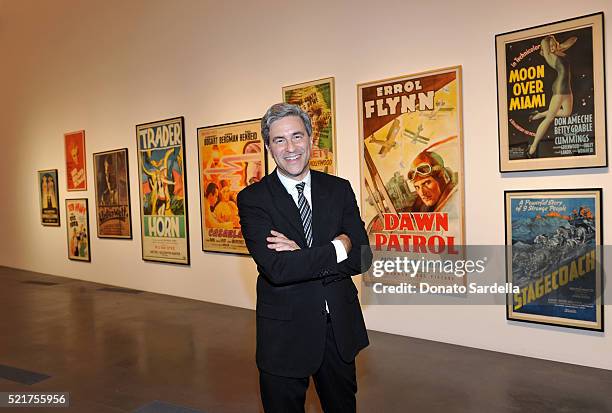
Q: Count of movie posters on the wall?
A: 10